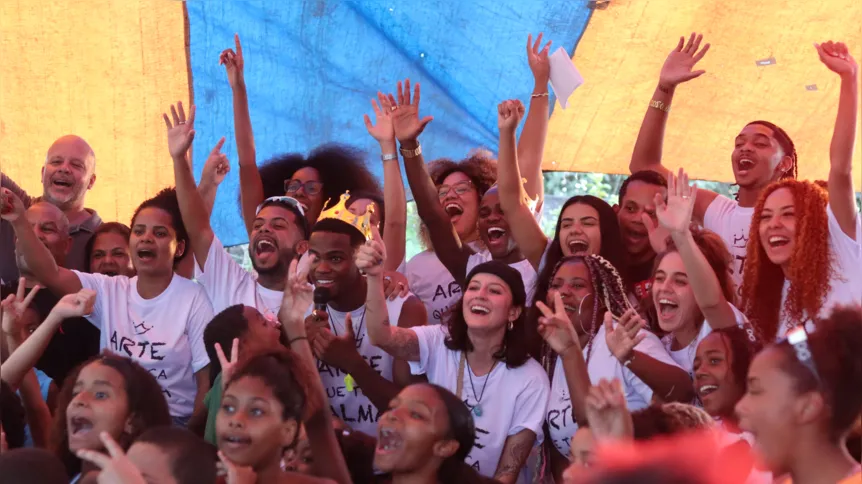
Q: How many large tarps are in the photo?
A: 3